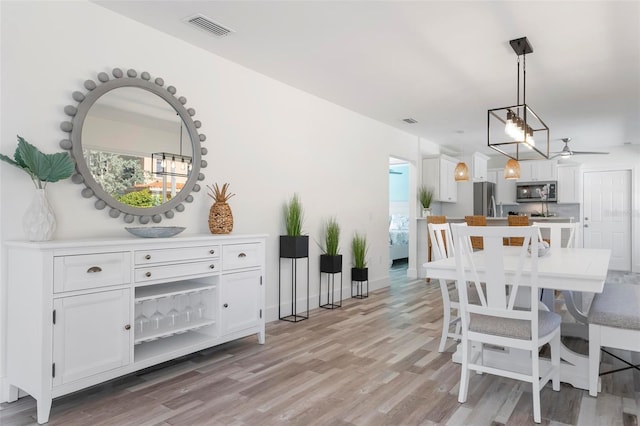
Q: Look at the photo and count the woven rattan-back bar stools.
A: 3